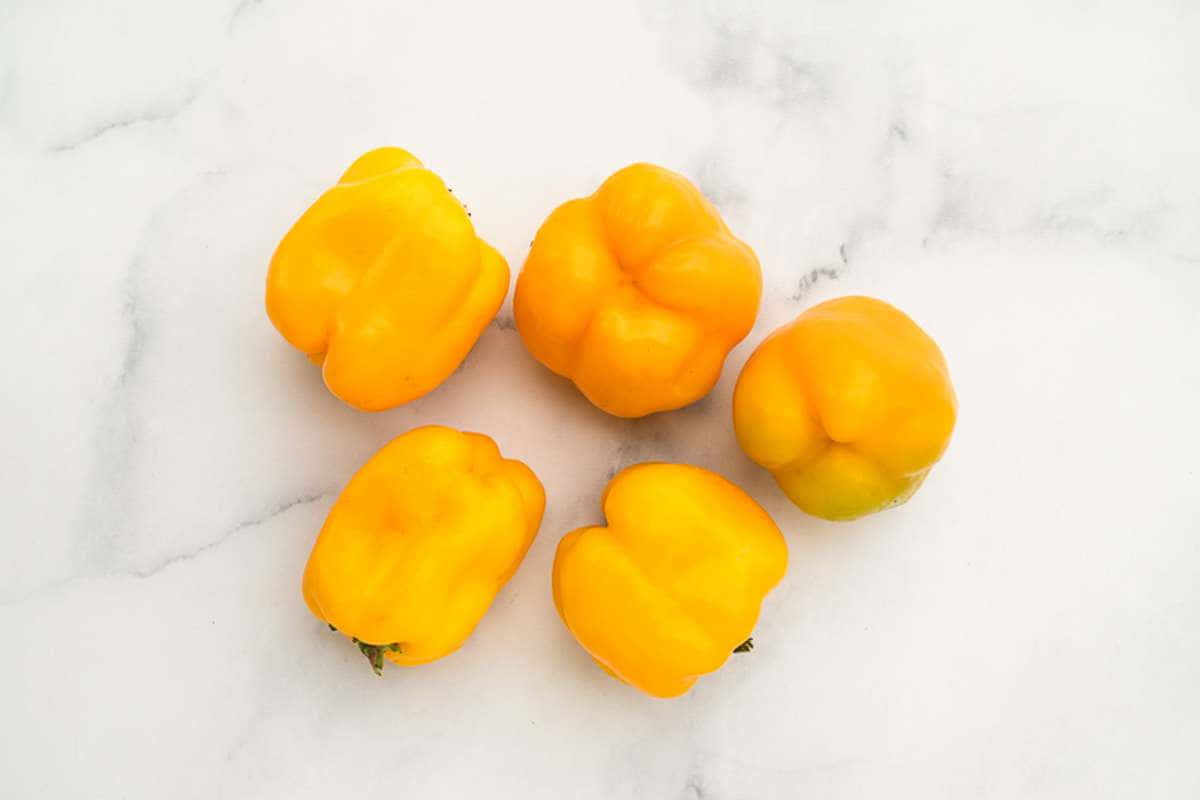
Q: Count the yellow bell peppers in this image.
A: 5